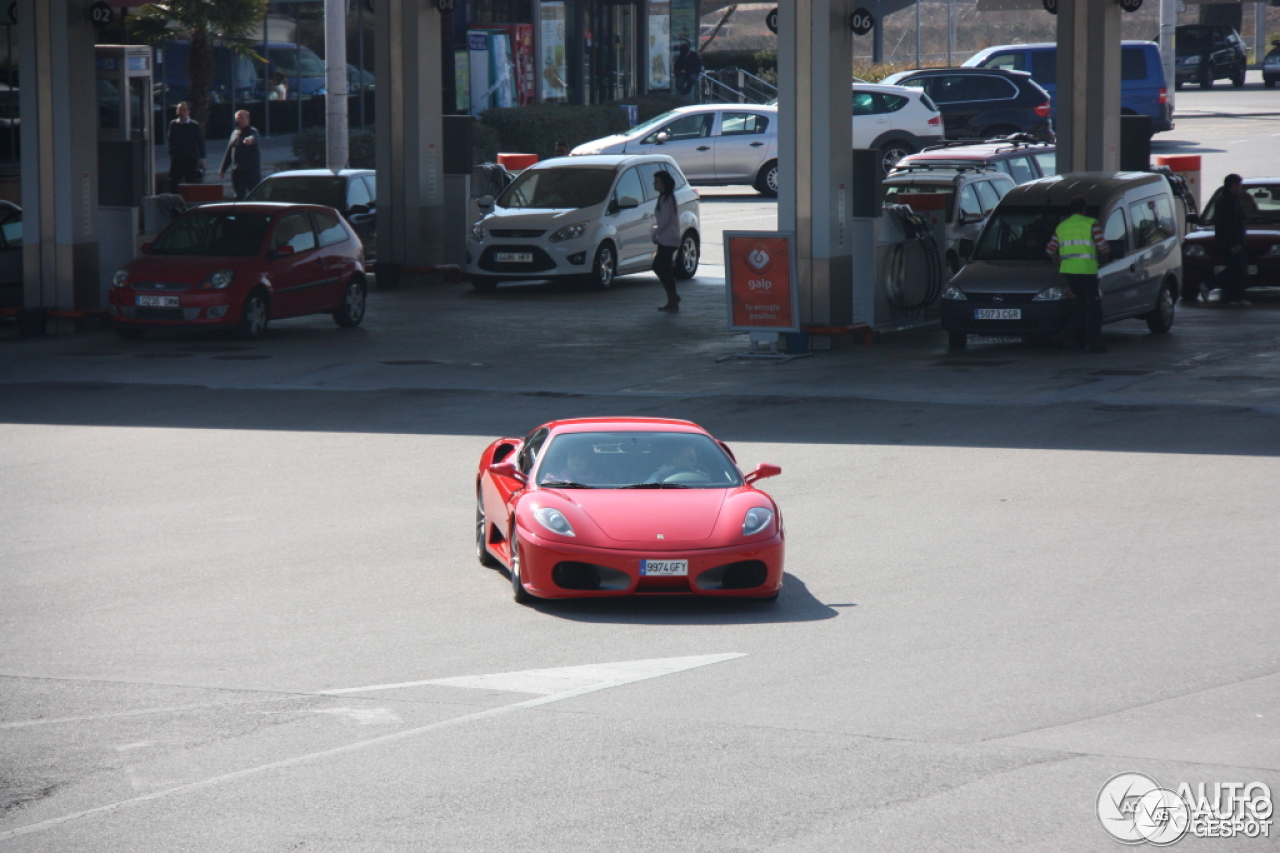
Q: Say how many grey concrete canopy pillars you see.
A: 4